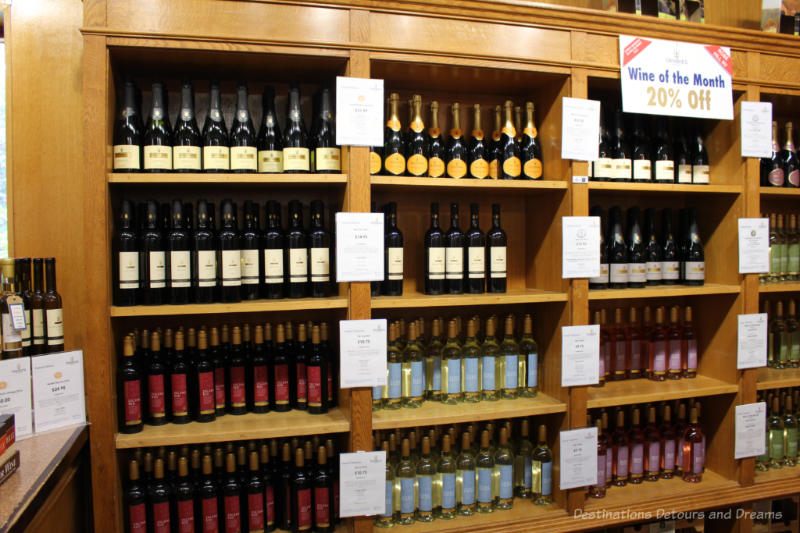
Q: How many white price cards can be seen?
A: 14